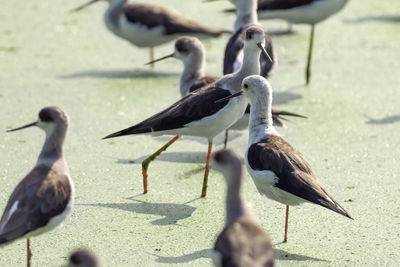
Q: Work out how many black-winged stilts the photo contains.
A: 9